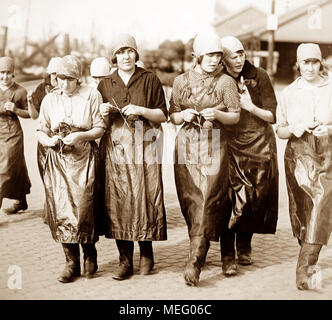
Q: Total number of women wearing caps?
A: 8